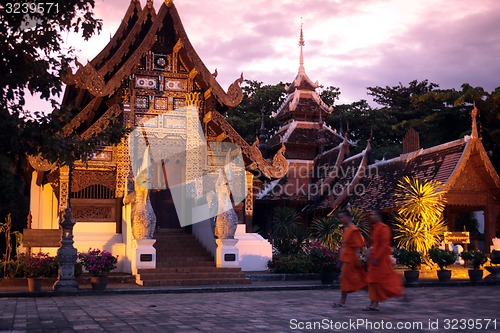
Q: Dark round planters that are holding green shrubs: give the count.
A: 3